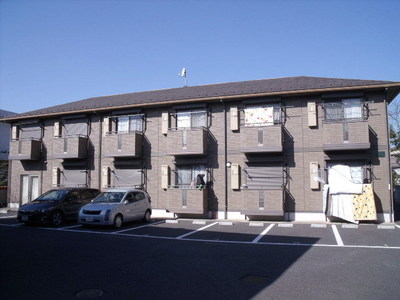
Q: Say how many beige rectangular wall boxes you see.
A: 11